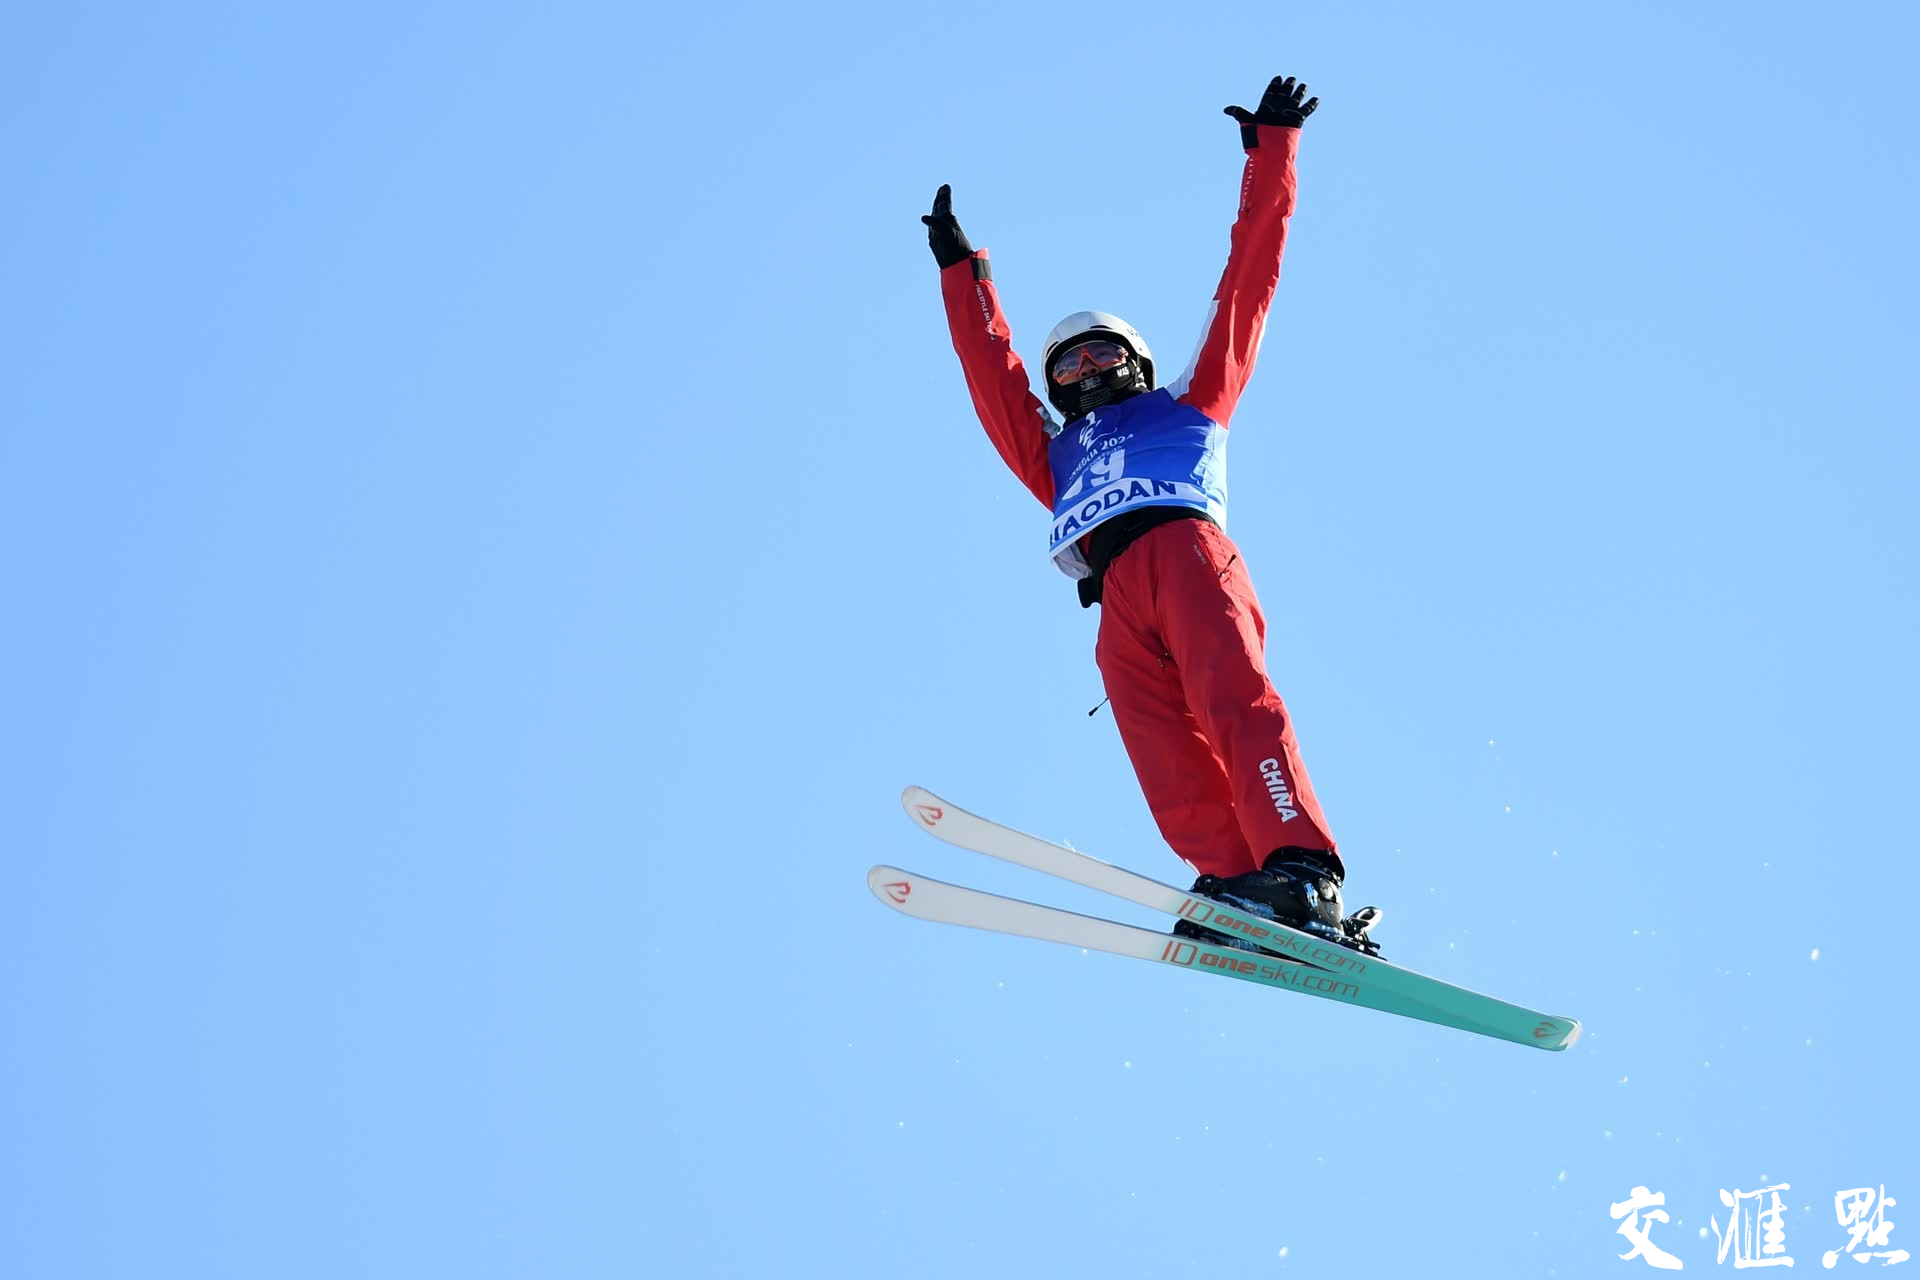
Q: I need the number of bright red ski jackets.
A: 1